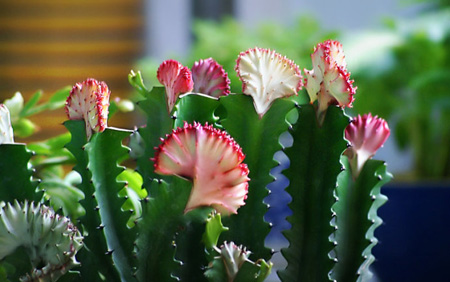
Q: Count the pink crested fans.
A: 7